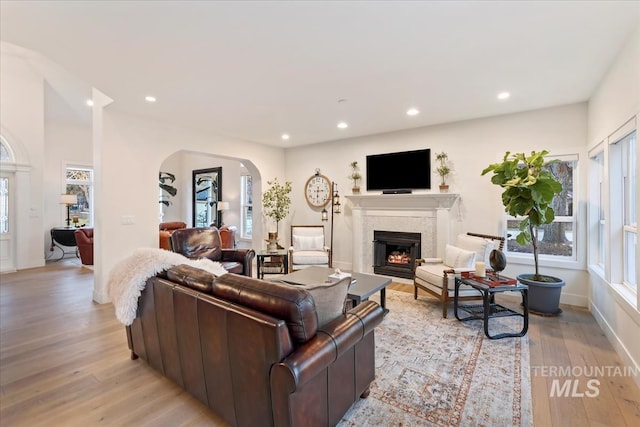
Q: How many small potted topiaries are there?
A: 2